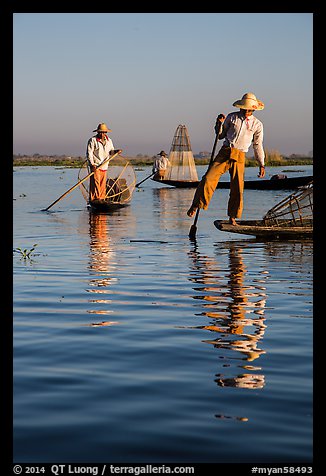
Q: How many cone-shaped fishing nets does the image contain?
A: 3